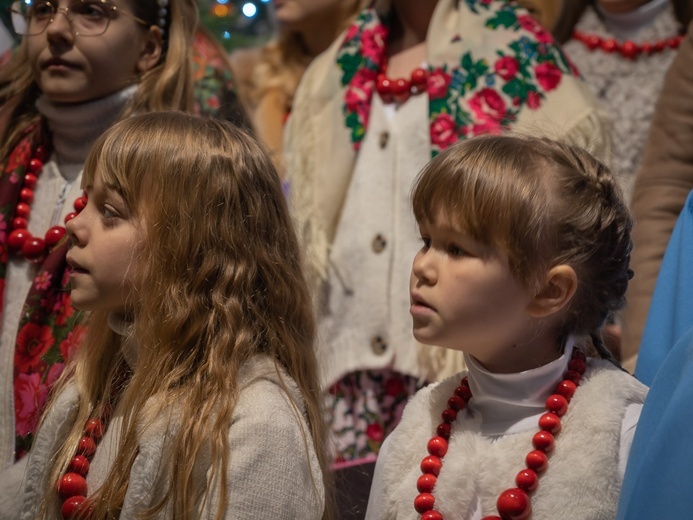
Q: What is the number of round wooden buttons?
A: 3